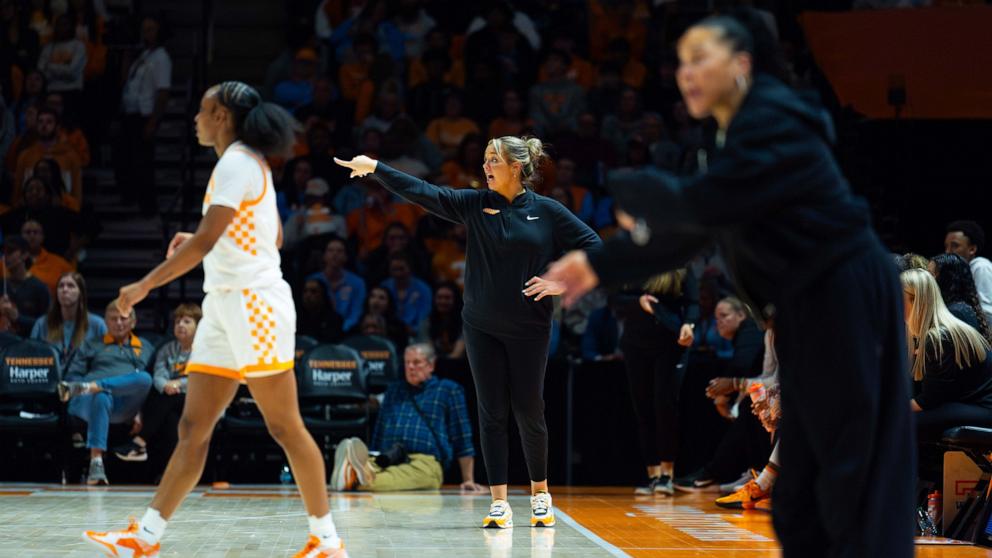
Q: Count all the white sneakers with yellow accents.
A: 2